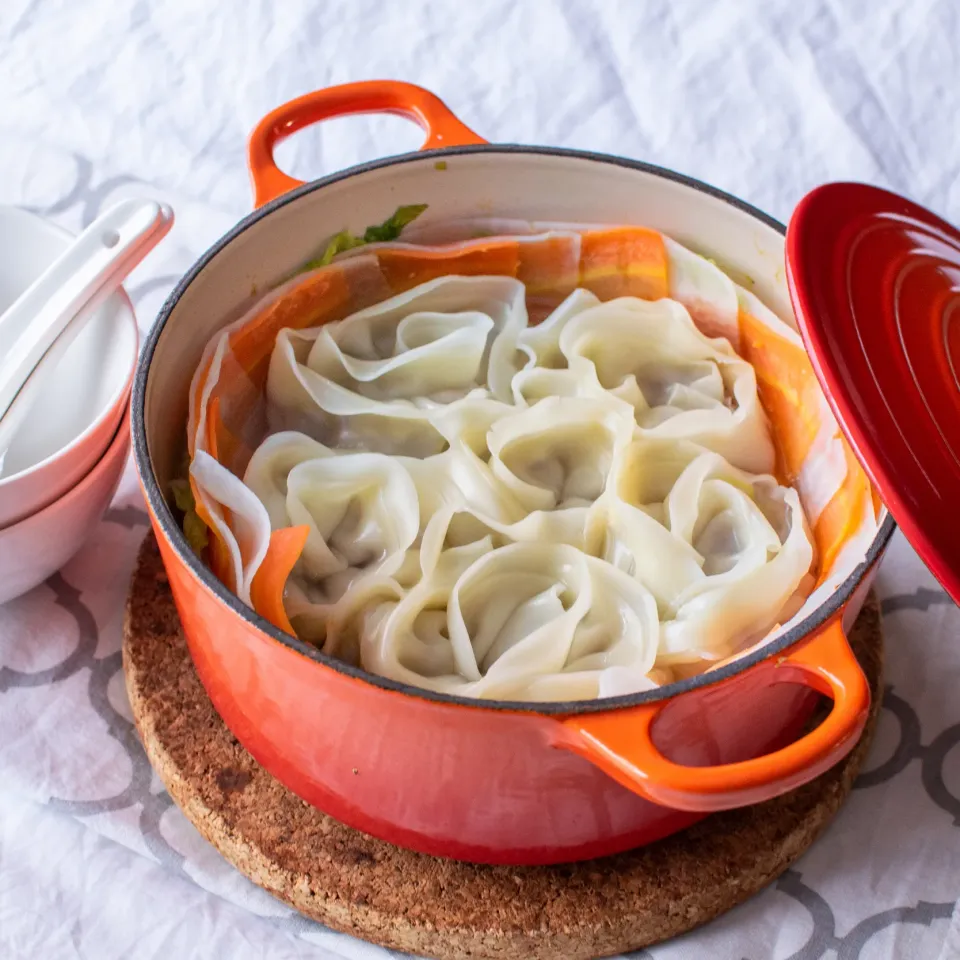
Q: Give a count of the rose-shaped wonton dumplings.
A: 6